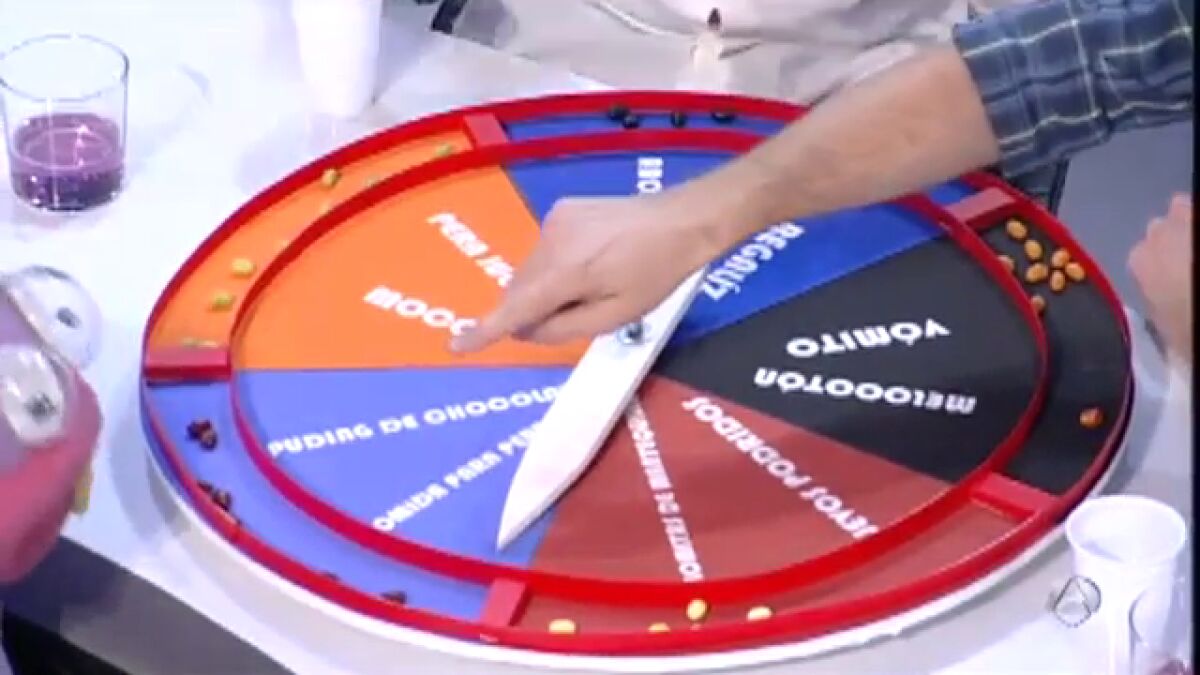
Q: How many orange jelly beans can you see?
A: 9